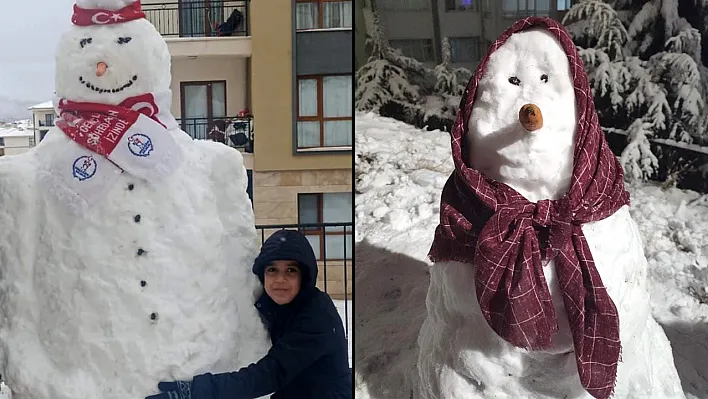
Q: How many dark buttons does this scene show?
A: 5